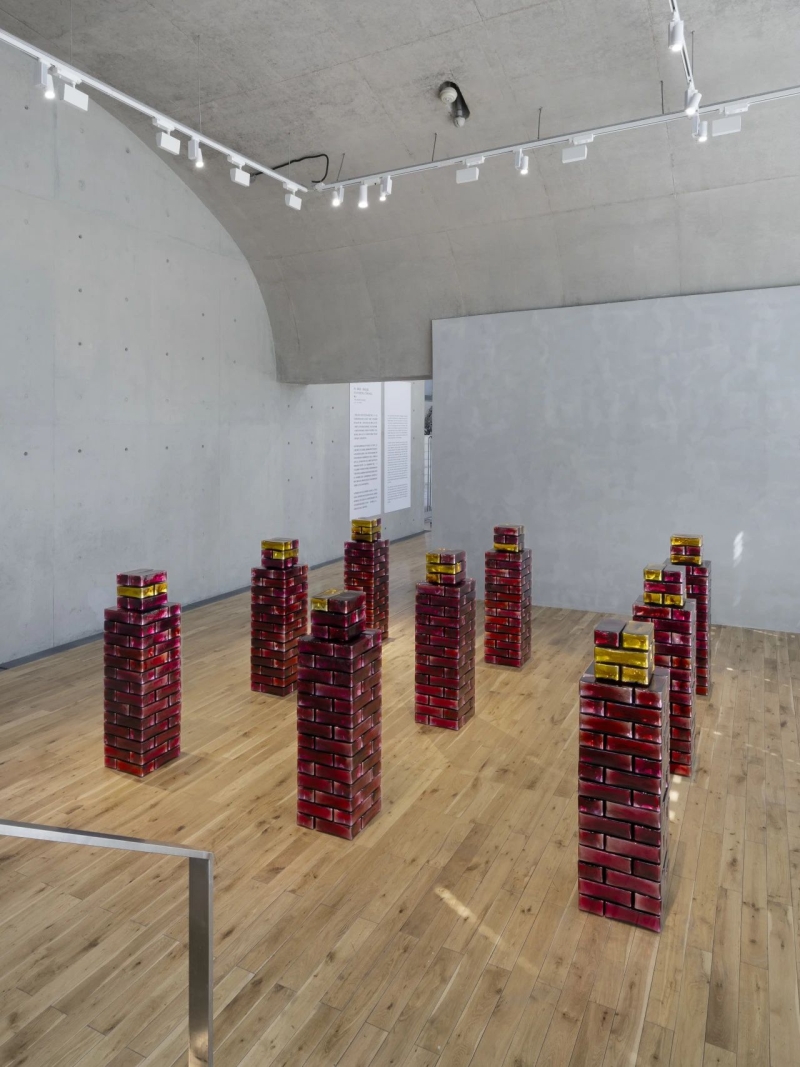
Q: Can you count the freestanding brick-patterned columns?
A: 9